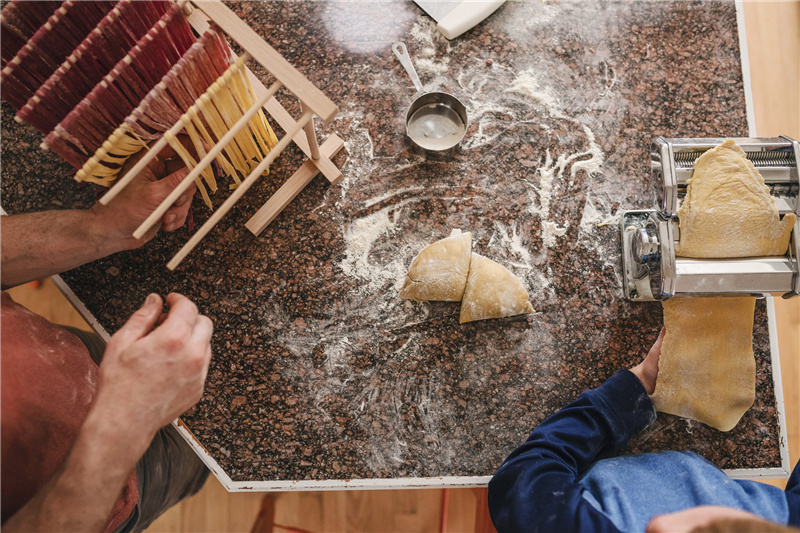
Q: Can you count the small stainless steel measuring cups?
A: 1